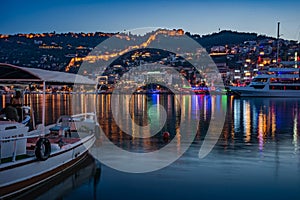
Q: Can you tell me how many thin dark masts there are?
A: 1